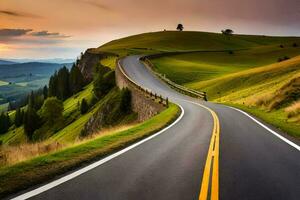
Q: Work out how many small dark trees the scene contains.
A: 2